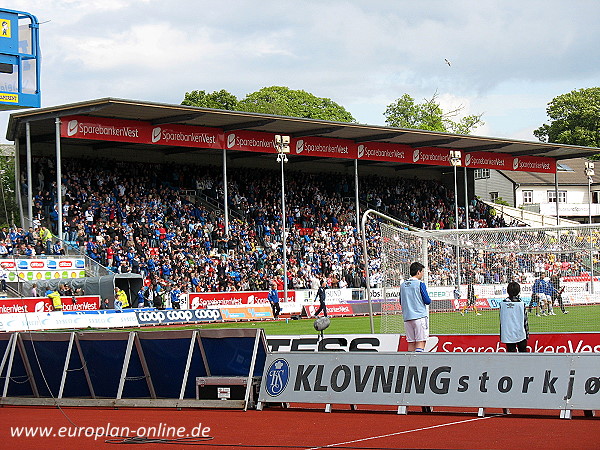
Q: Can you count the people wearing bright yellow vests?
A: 4